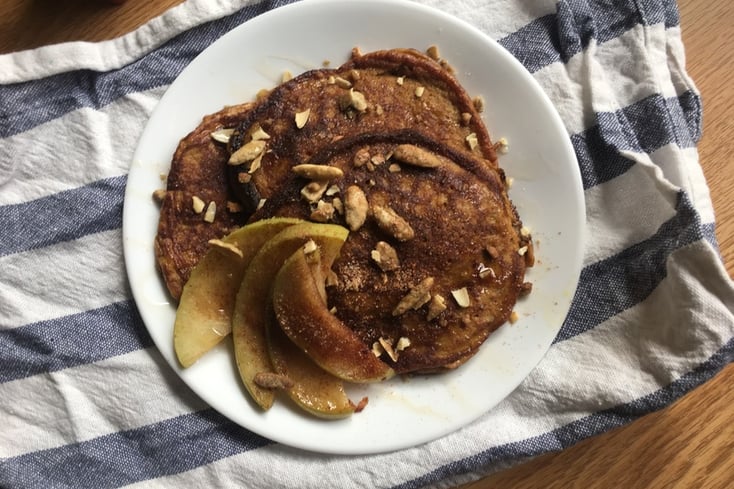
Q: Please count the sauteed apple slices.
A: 4